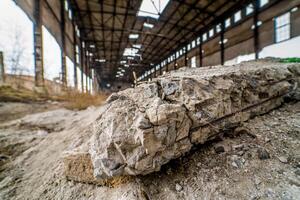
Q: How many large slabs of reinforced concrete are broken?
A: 1